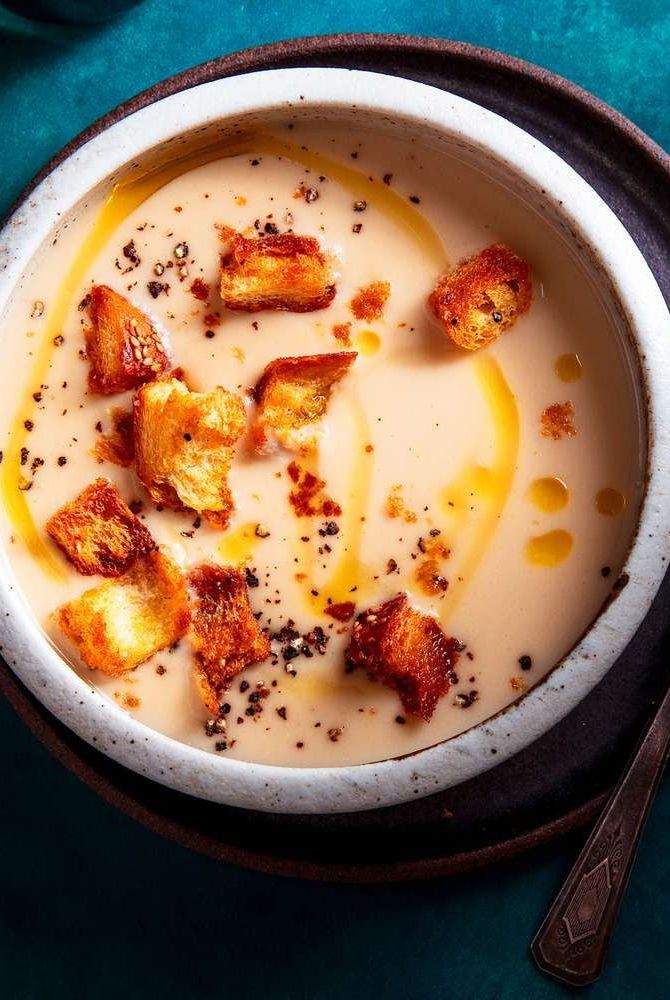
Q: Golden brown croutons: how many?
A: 9